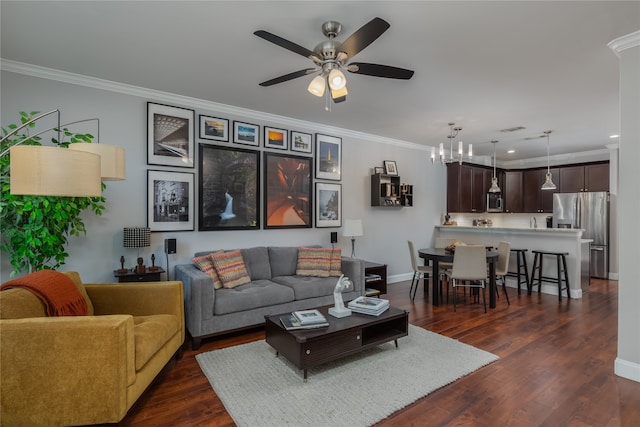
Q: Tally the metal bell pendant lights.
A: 2